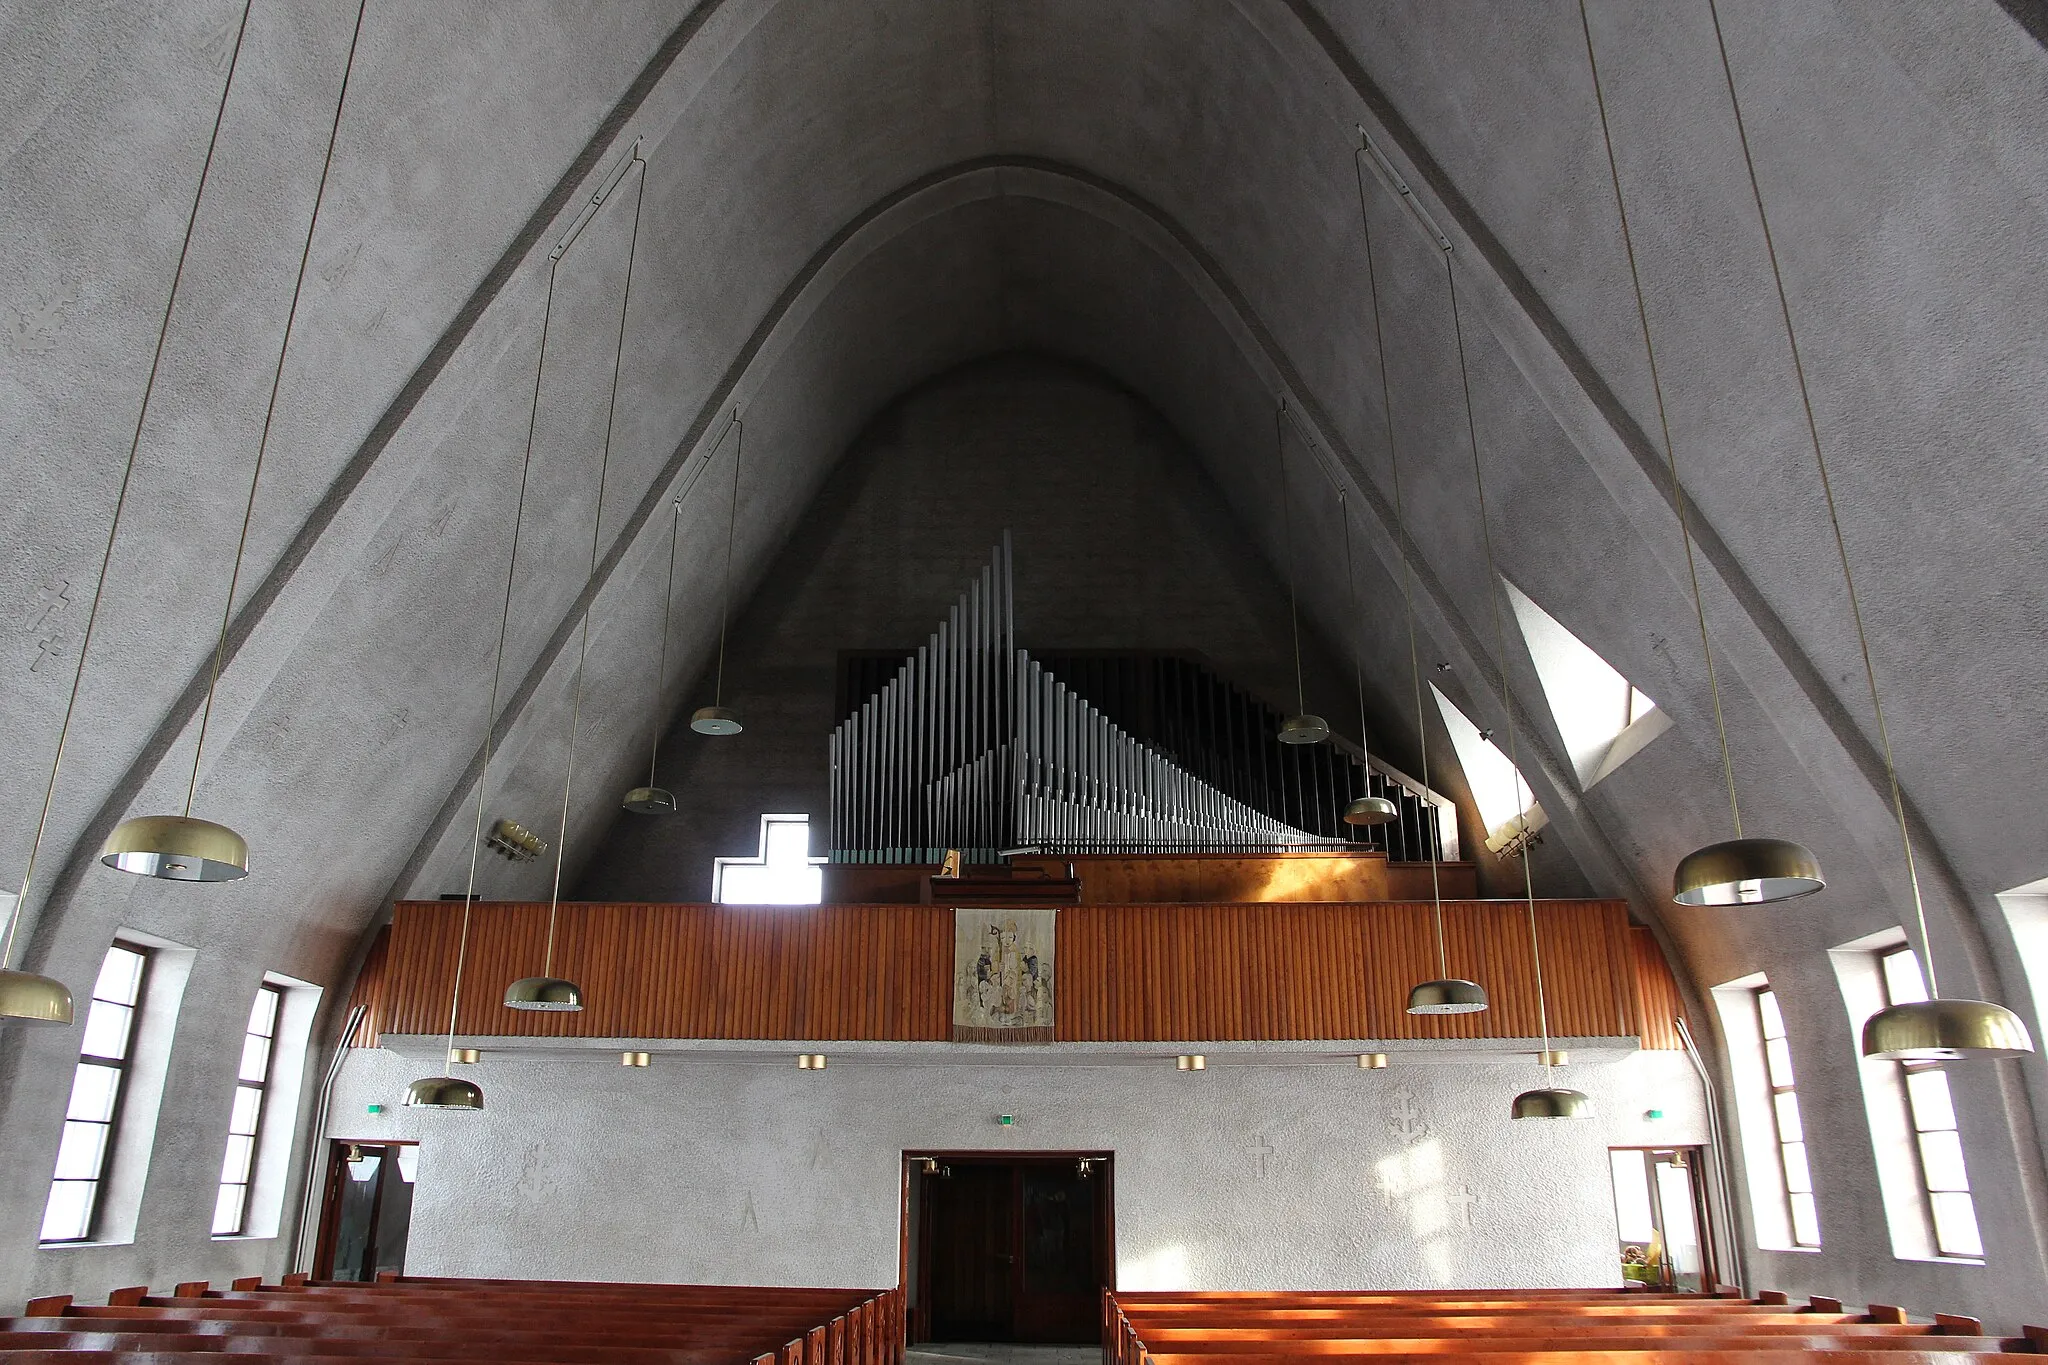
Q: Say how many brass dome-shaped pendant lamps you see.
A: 12